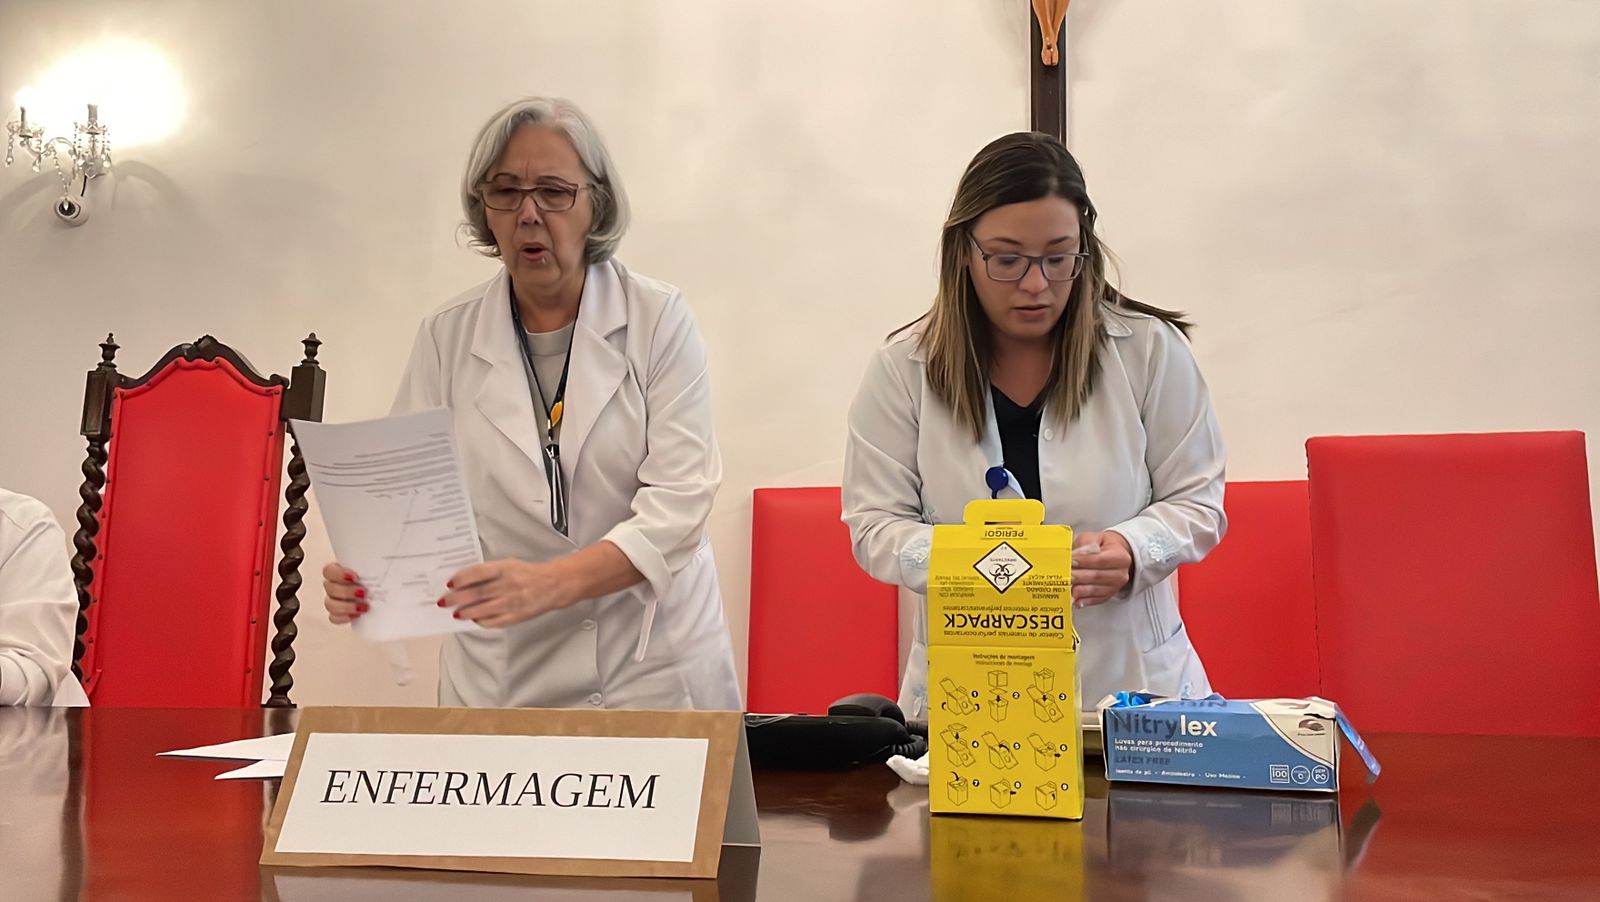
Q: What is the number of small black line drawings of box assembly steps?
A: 9